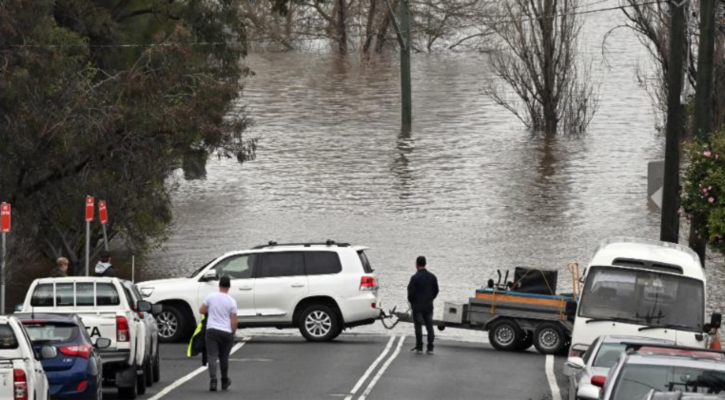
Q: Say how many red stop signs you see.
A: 3